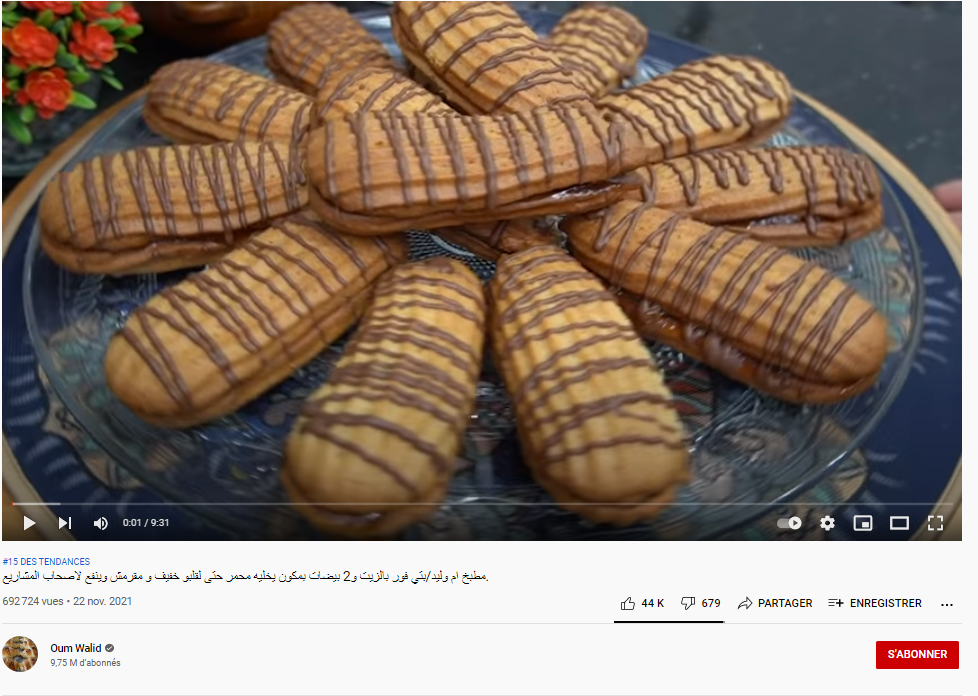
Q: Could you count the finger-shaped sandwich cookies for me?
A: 13